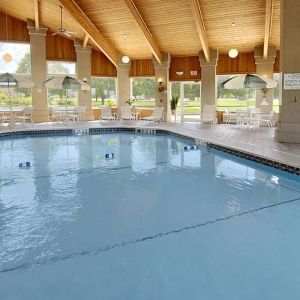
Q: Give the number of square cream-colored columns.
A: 7